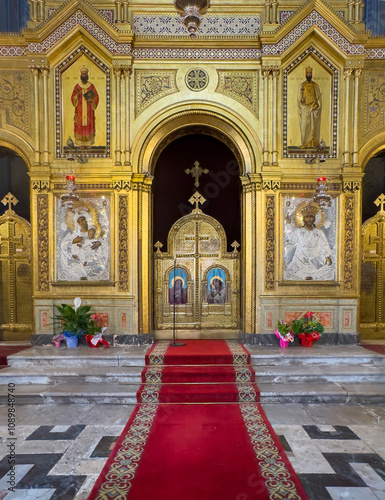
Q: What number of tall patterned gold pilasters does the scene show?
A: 4